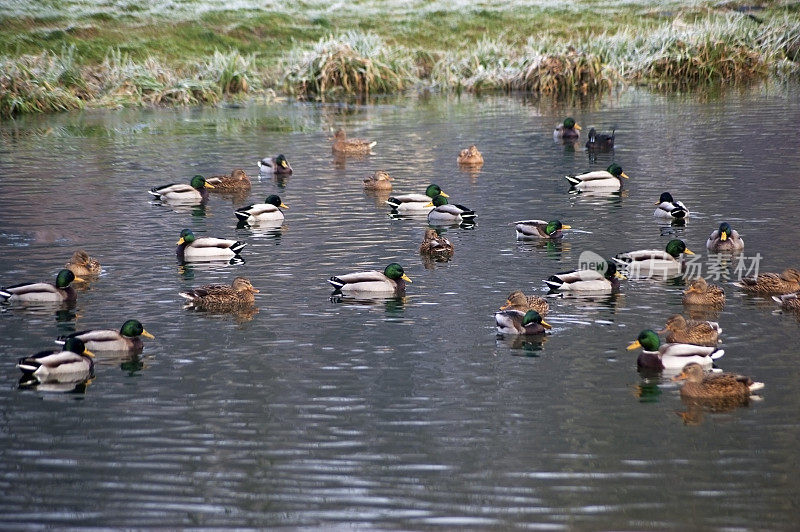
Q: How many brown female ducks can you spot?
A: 13